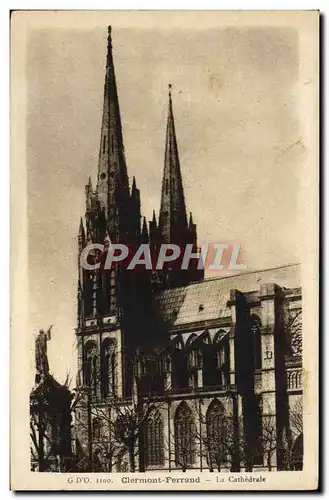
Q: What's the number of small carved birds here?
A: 0